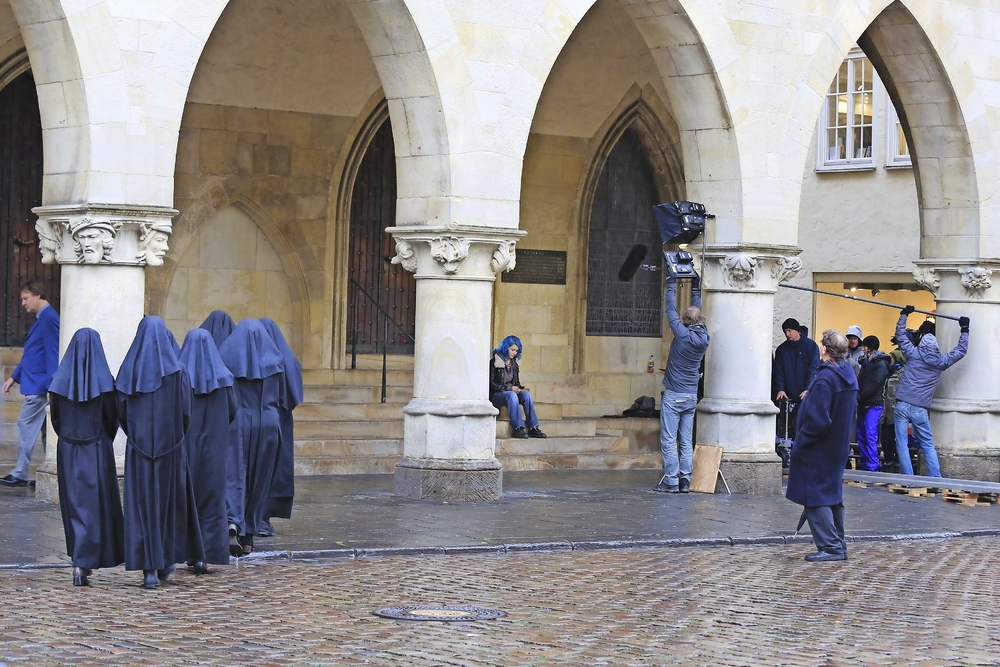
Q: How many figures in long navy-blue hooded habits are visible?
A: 7